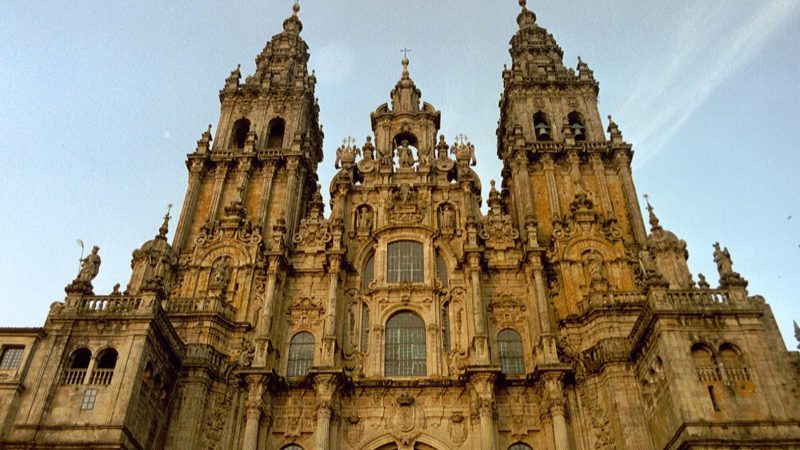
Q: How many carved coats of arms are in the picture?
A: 3